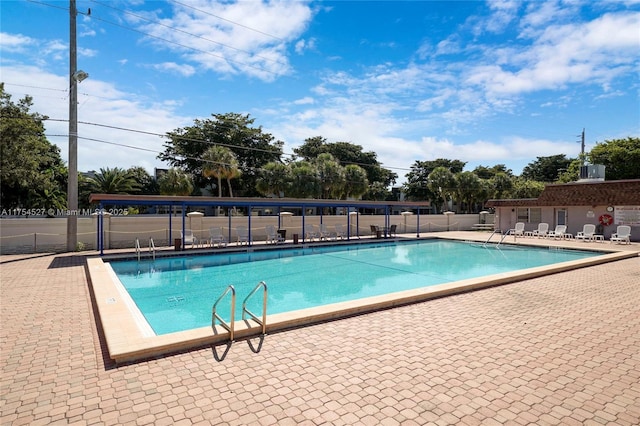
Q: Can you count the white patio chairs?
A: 12